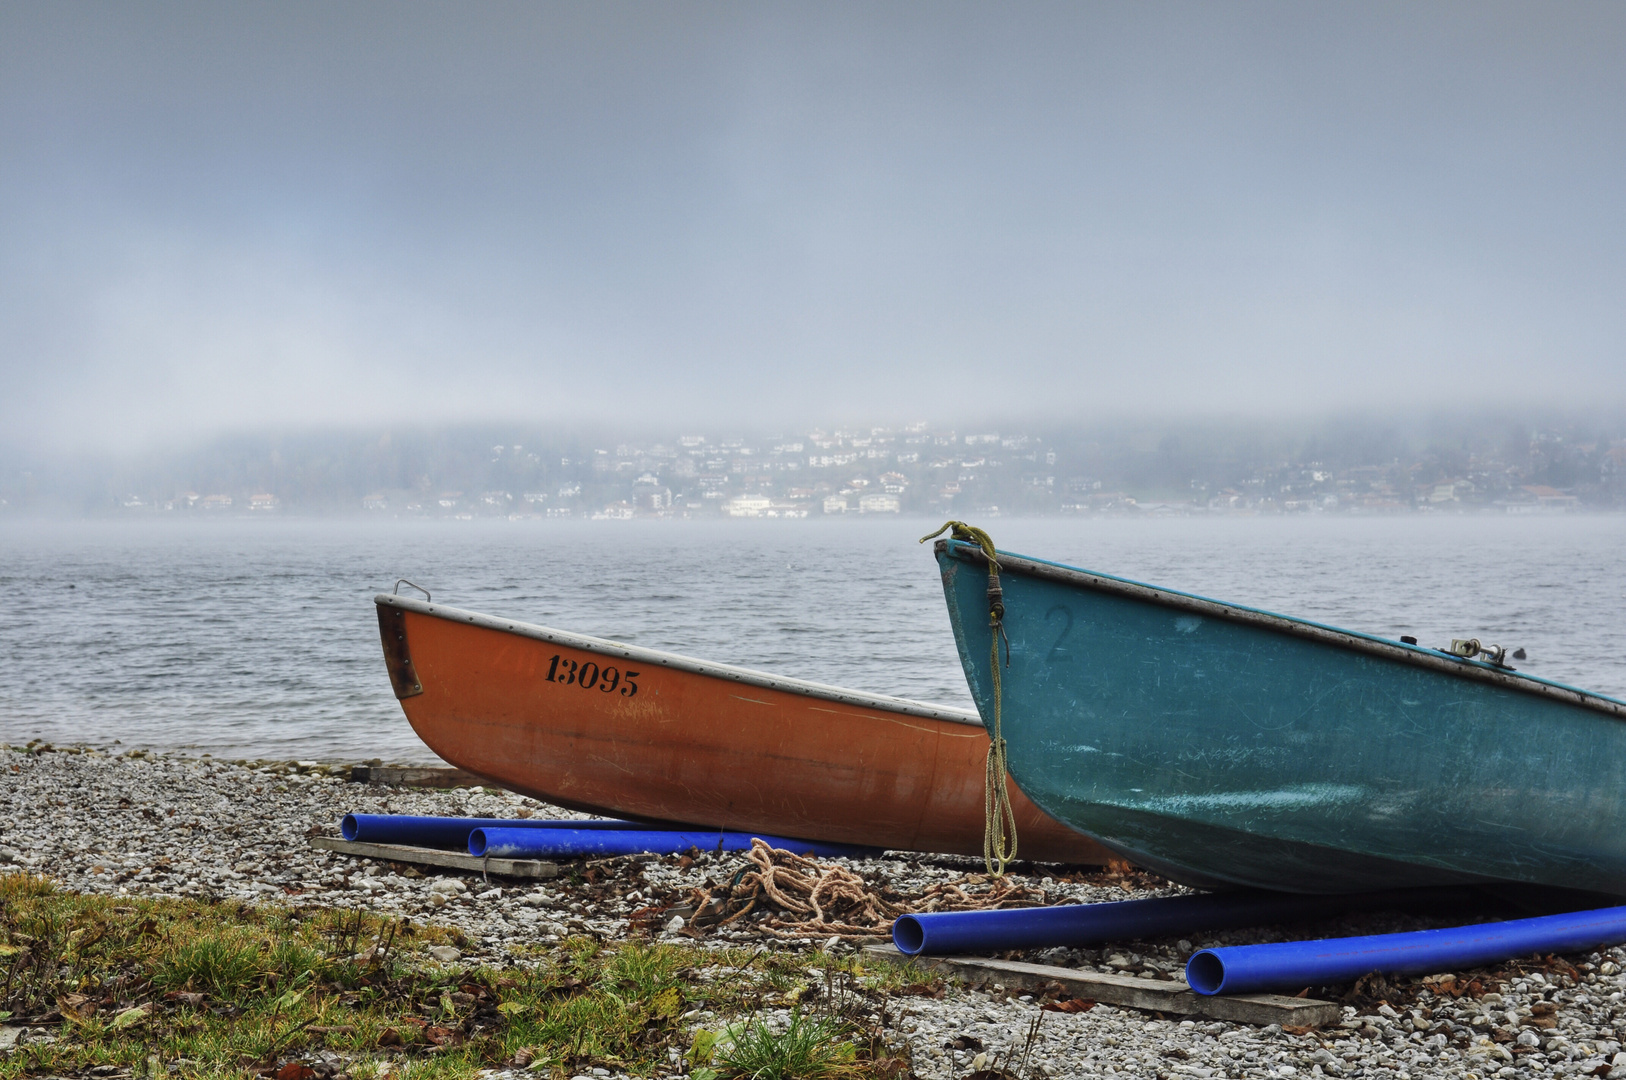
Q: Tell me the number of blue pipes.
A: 4